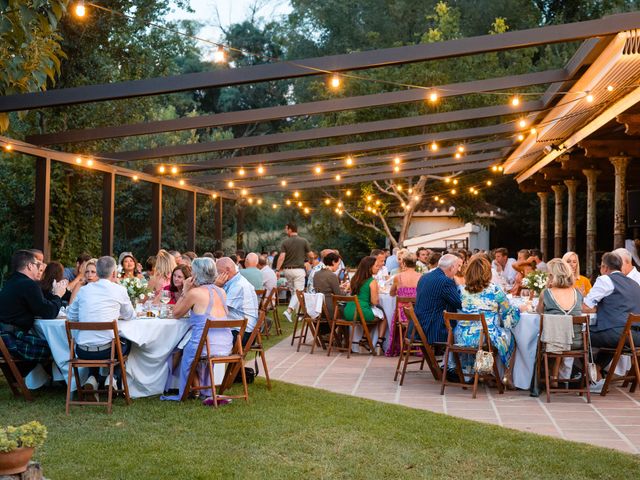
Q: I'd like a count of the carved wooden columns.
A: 5